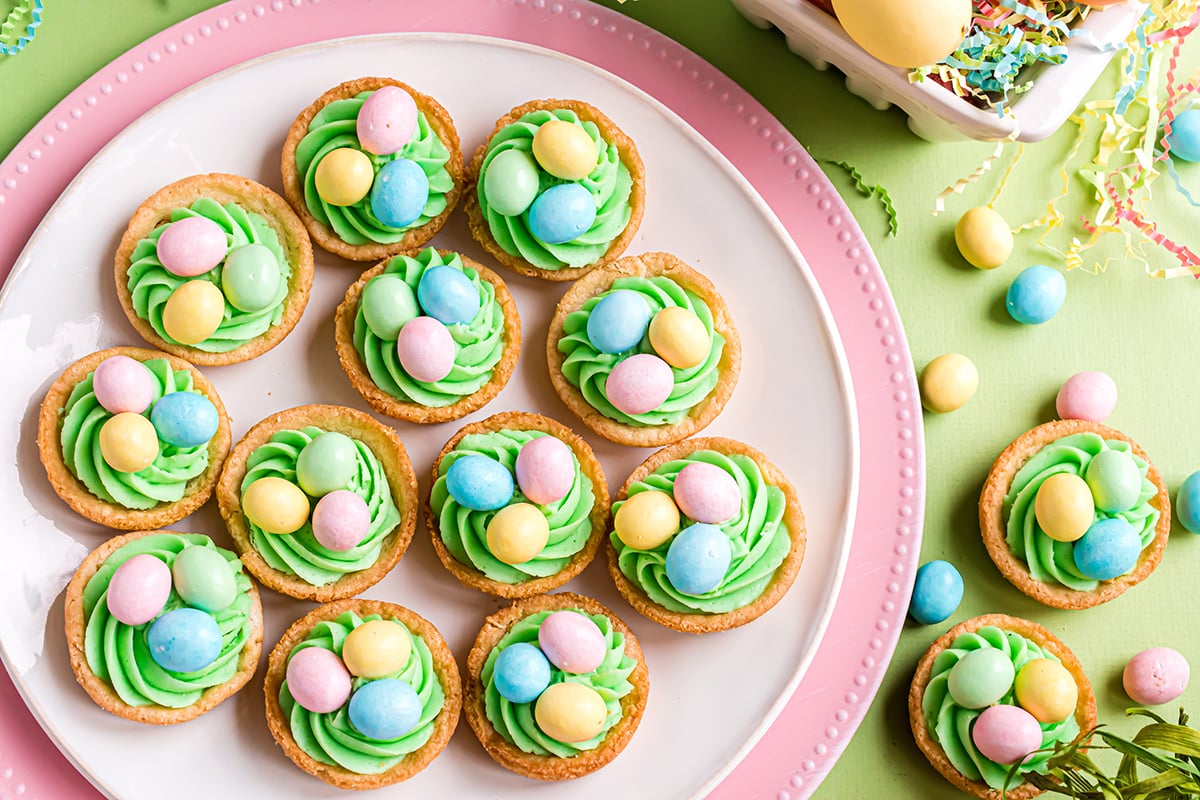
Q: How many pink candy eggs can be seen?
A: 14